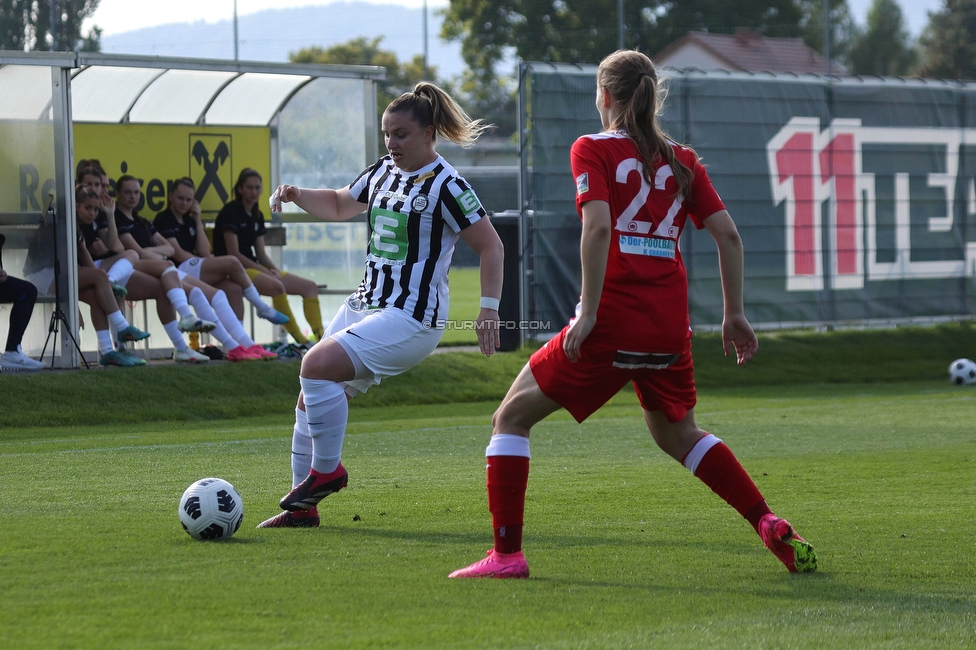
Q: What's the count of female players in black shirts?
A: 6